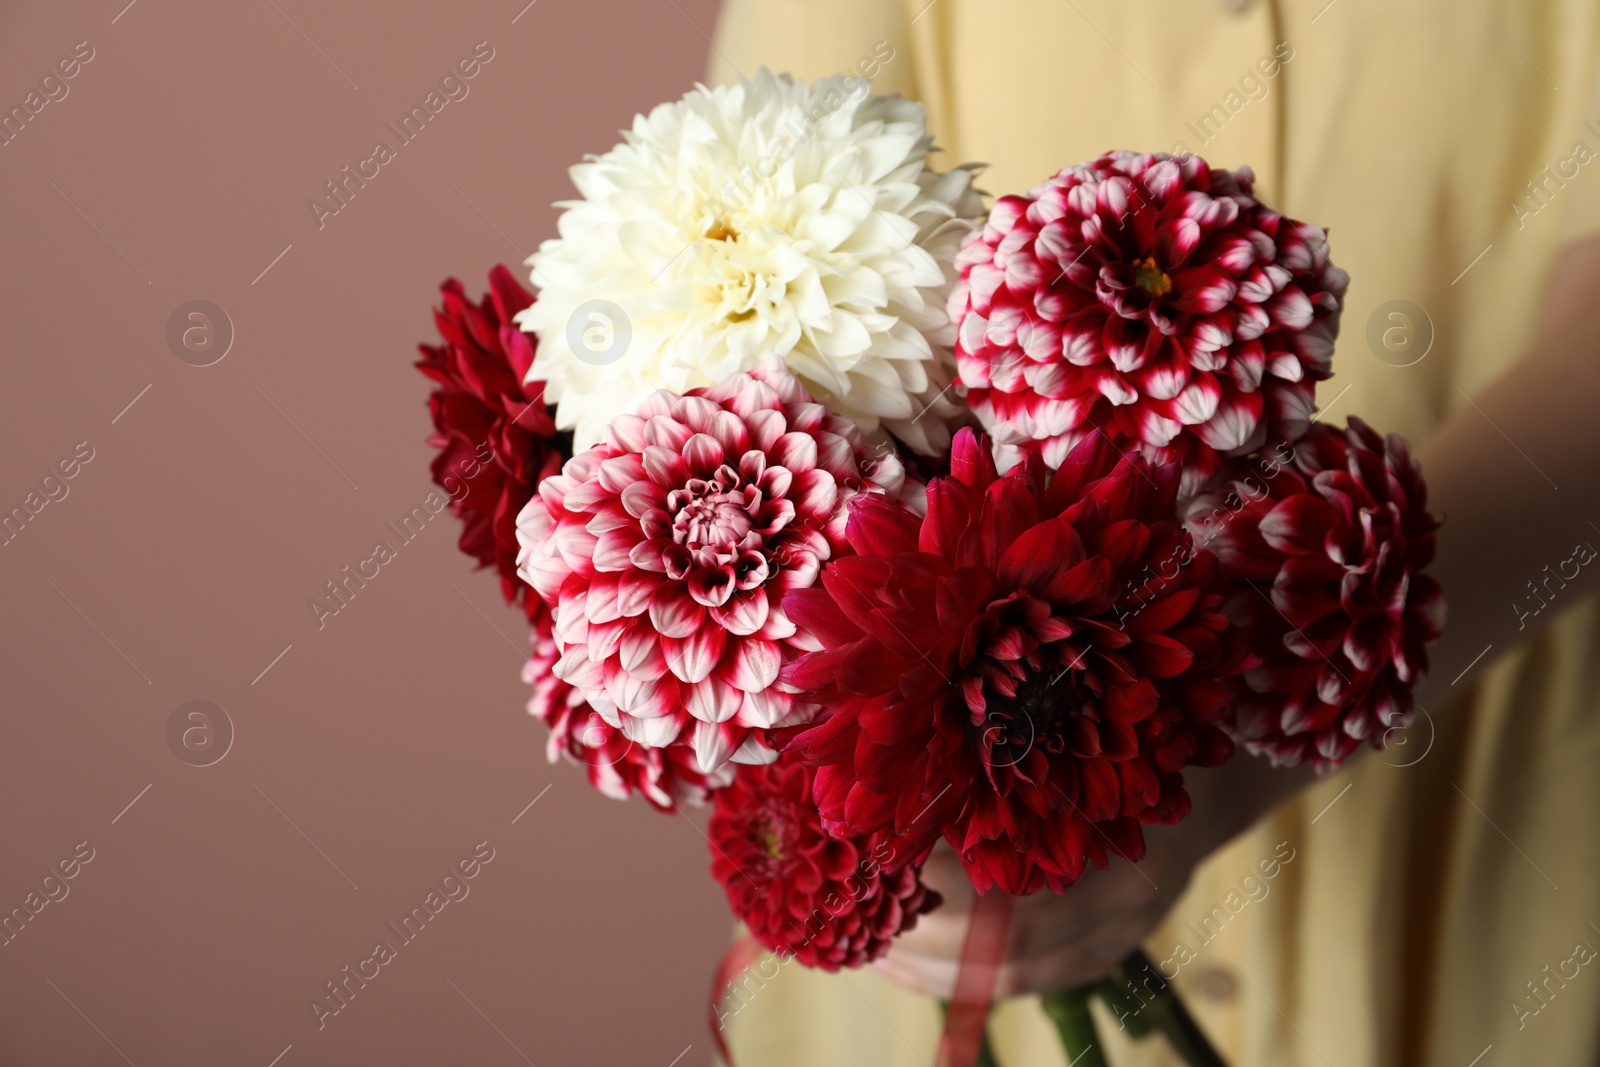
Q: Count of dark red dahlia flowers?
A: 3